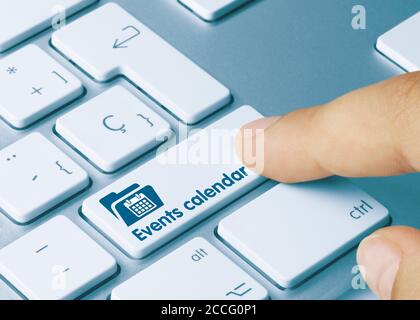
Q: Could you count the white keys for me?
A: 11